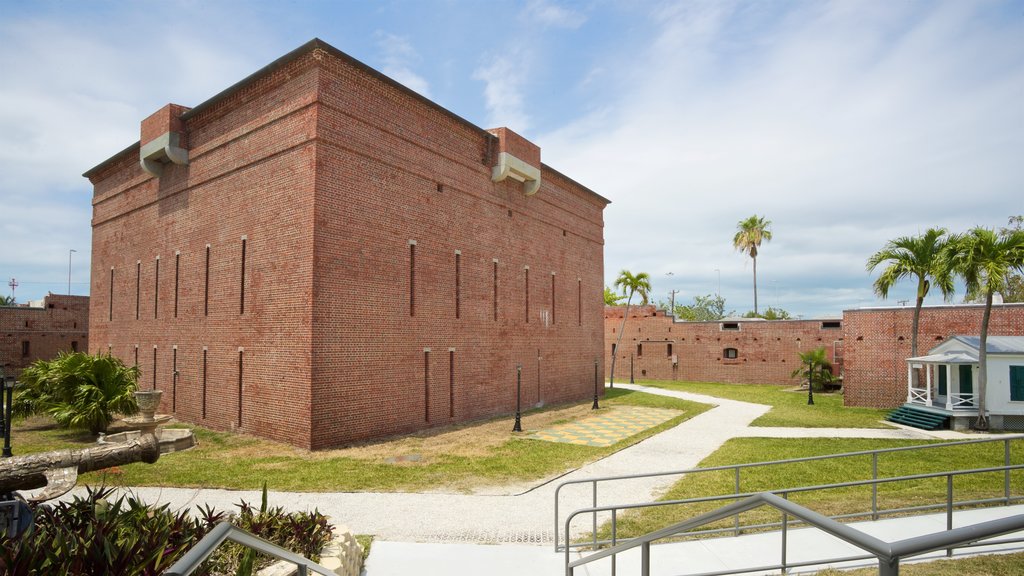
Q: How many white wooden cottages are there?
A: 1